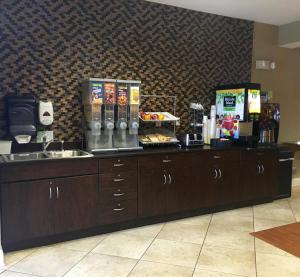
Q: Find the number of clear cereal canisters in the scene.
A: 4